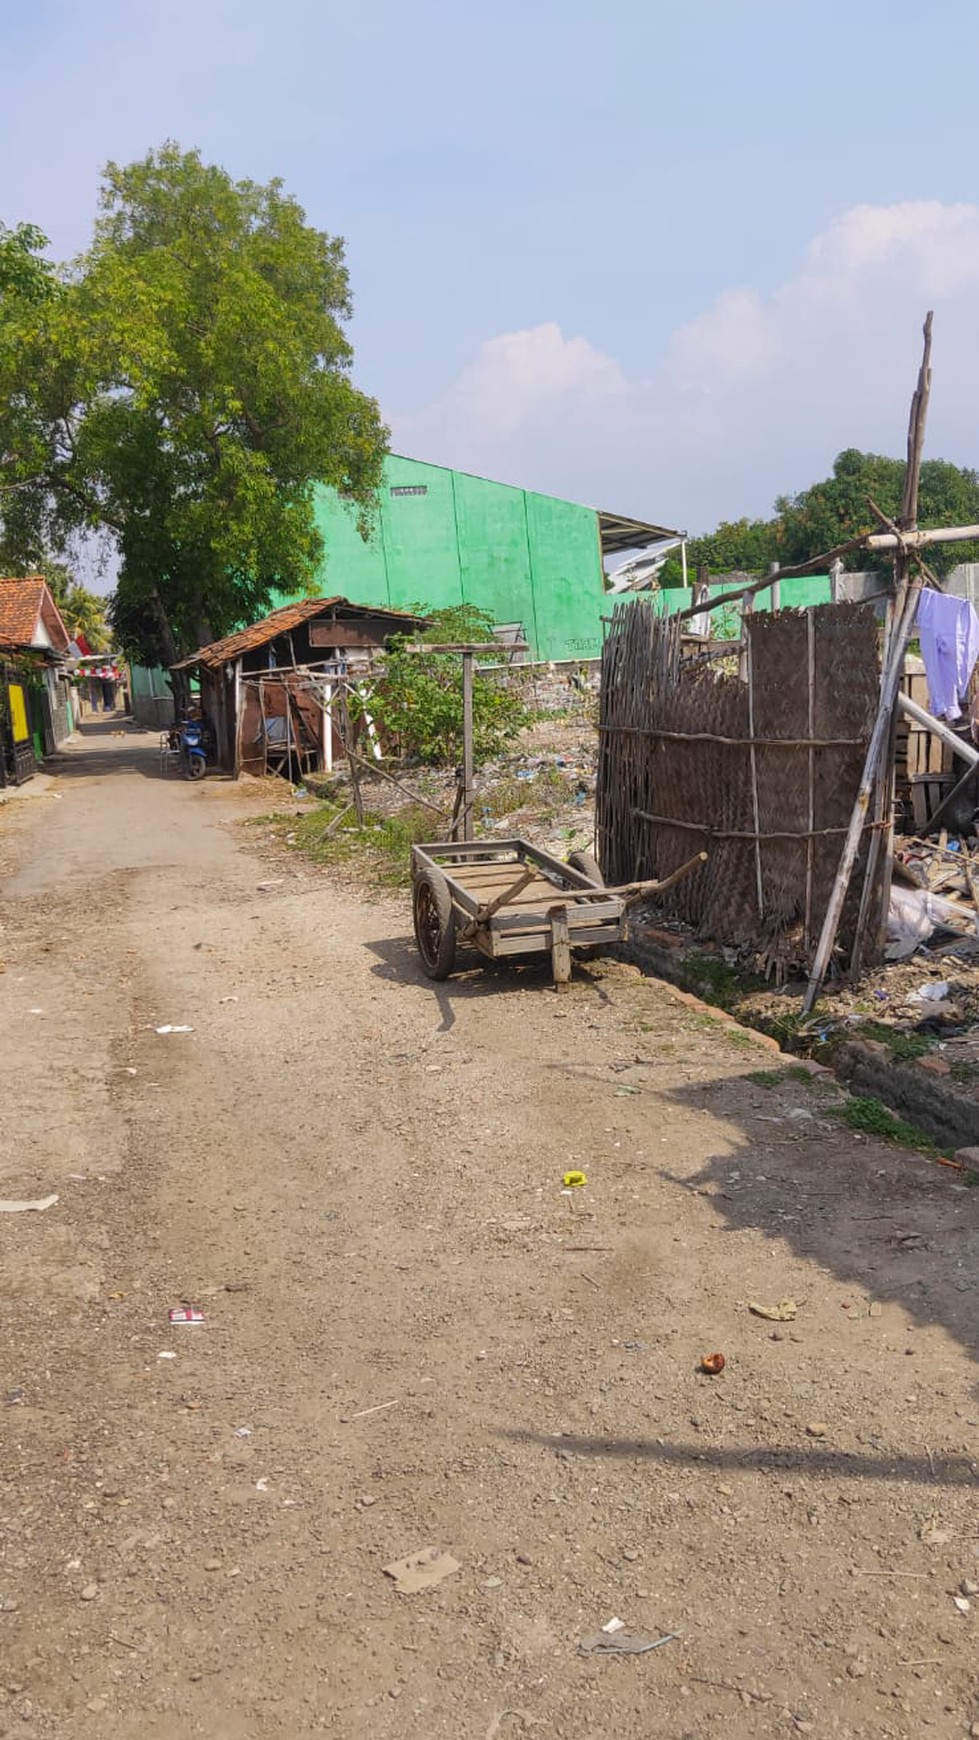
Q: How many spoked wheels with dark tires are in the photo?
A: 2